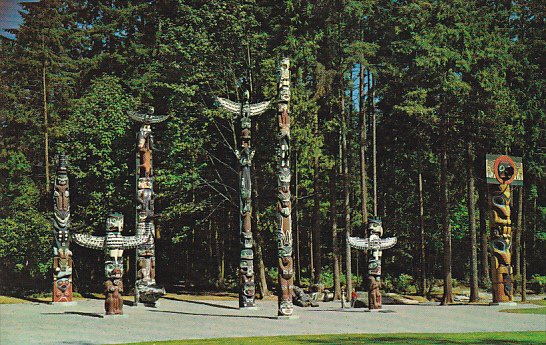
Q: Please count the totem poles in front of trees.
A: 7